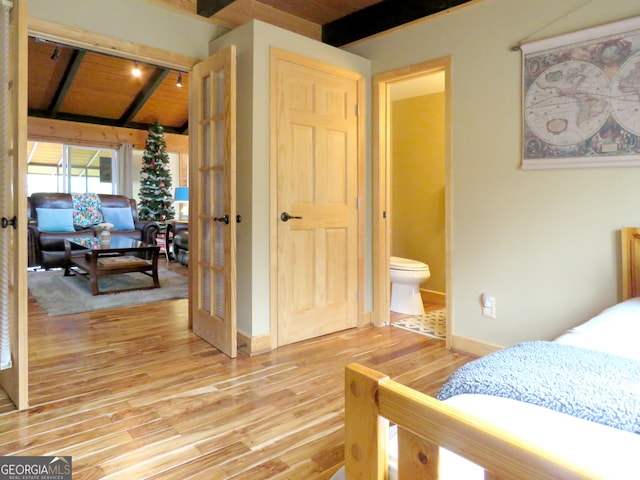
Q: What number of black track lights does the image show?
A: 3